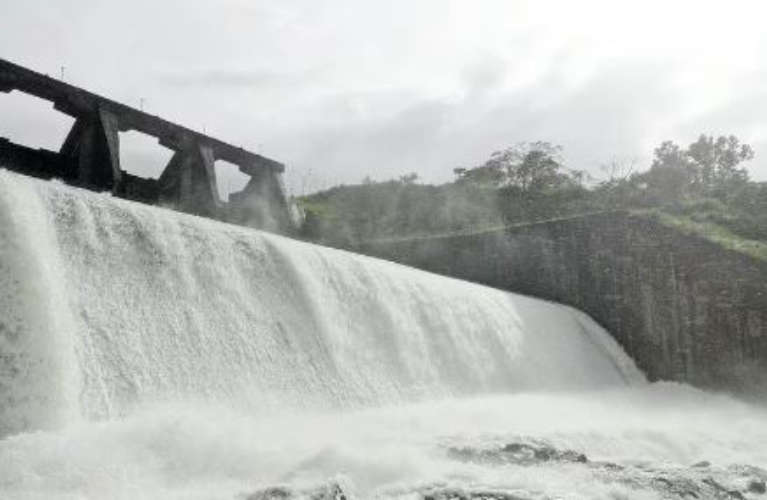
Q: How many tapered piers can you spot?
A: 3